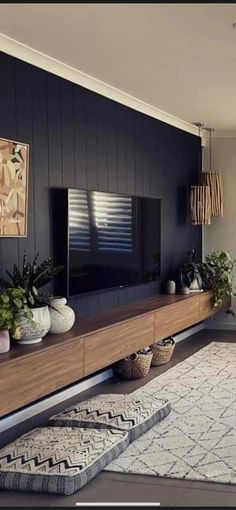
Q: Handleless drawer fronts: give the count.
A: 4